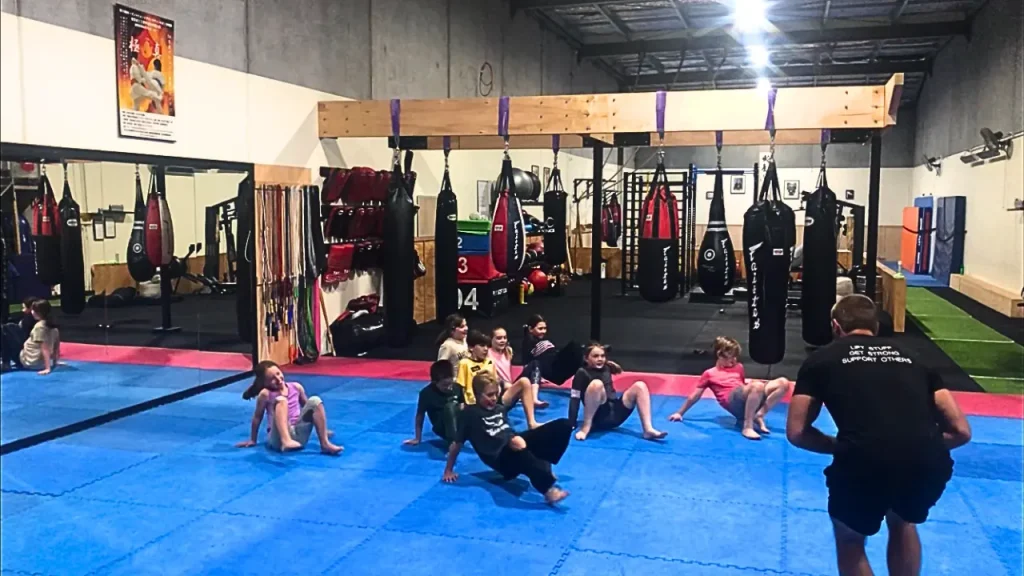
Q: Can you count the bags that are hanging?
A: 8